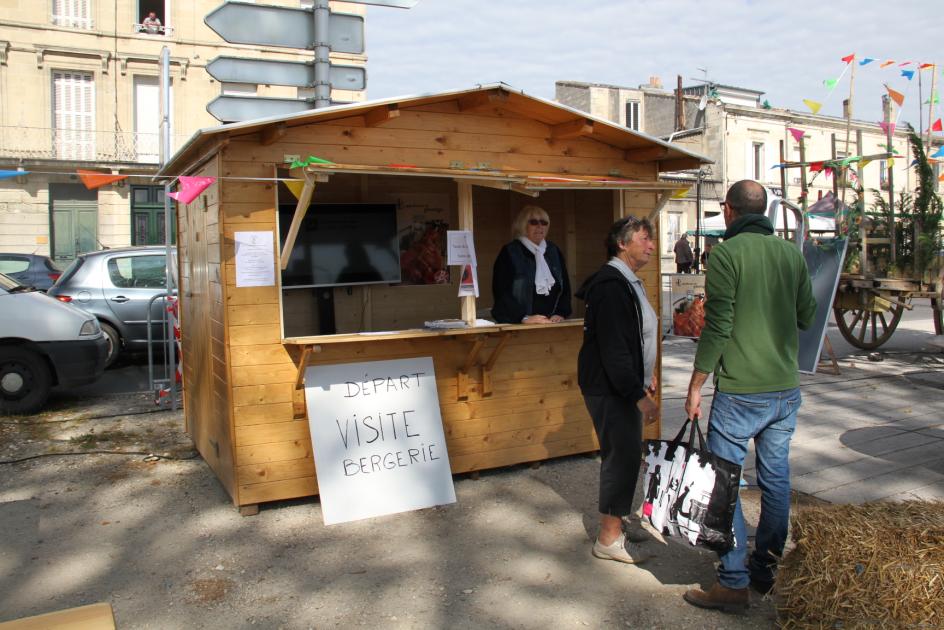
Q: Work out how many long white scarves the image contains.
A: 1